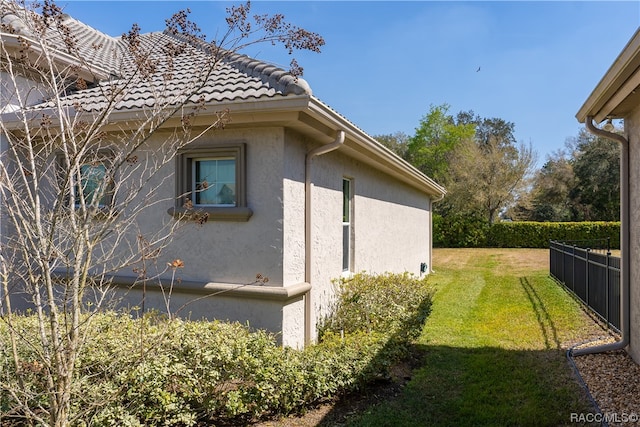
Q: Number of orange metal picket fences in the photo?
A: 0